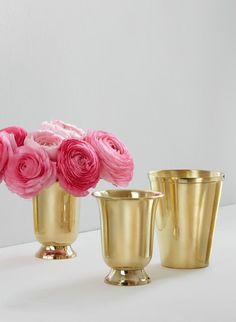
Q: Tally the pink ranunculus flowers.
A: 7